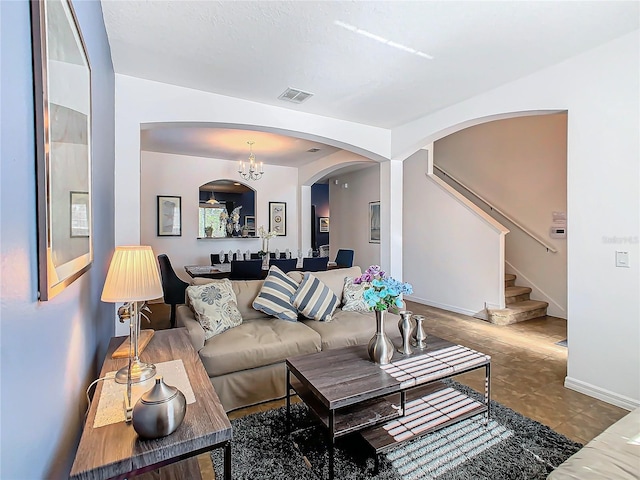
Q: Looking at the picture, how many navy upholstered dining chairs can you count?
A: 8